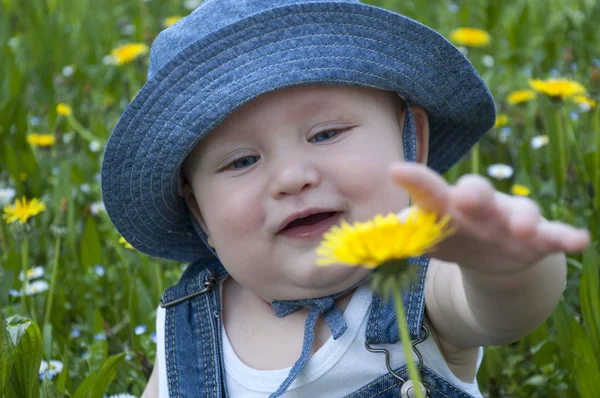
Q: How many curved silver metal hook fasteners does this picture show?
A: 1